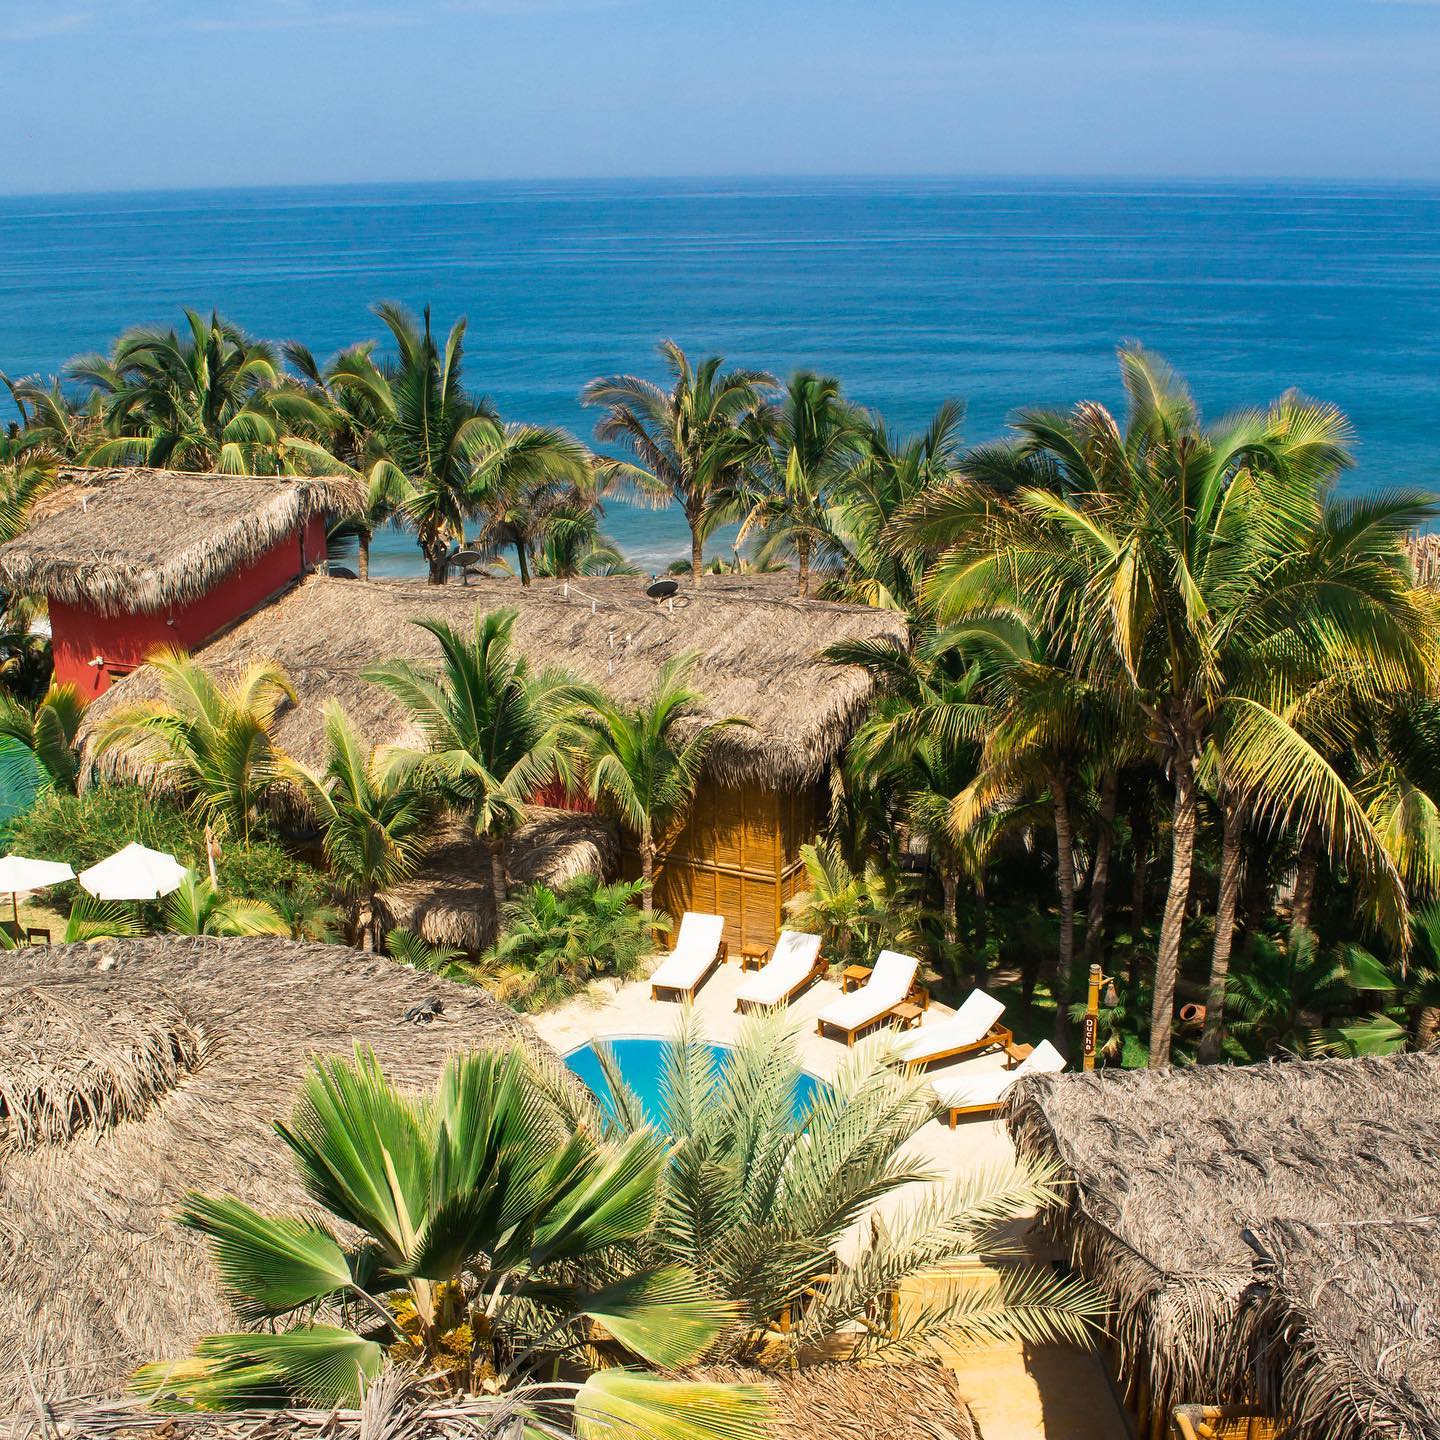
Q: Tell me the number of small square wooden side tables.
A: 4